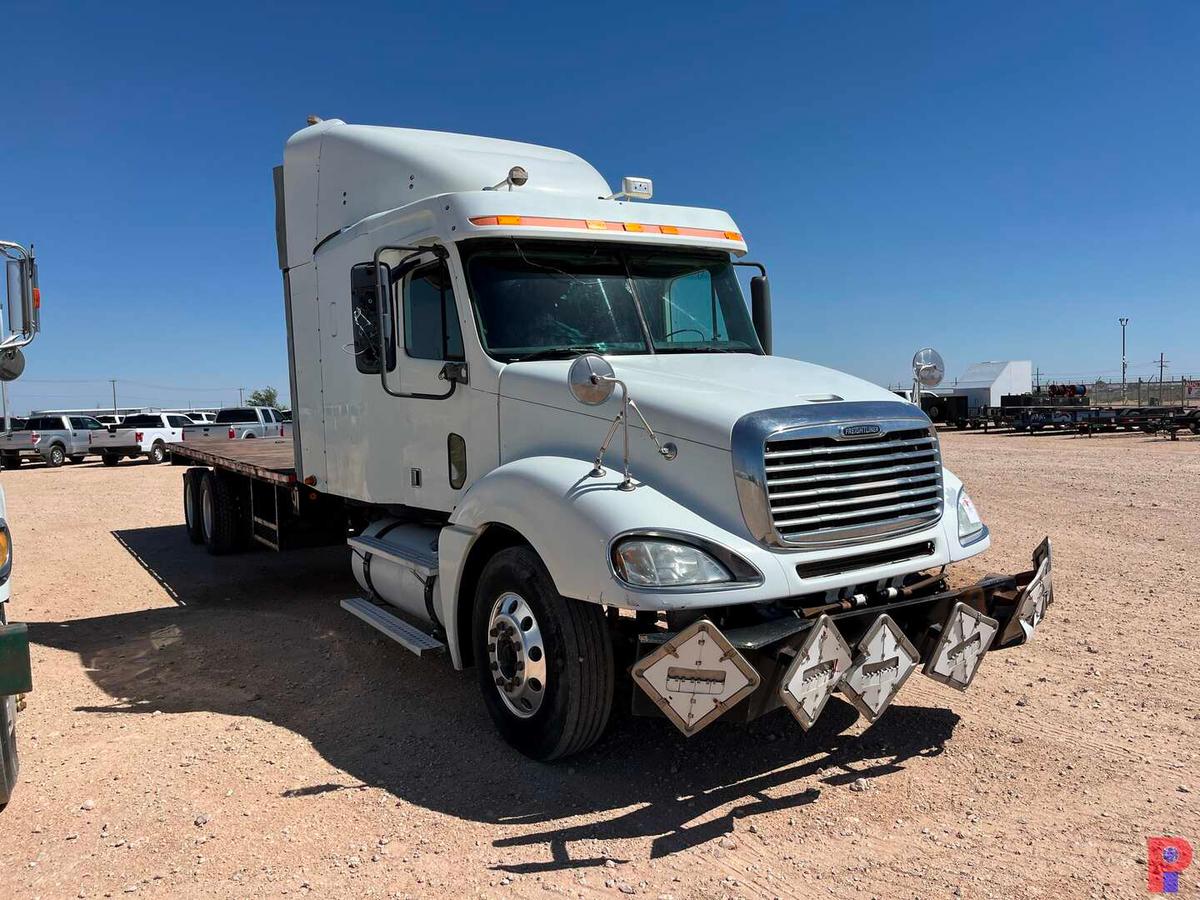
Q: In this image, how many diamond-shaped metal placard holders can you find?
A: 5